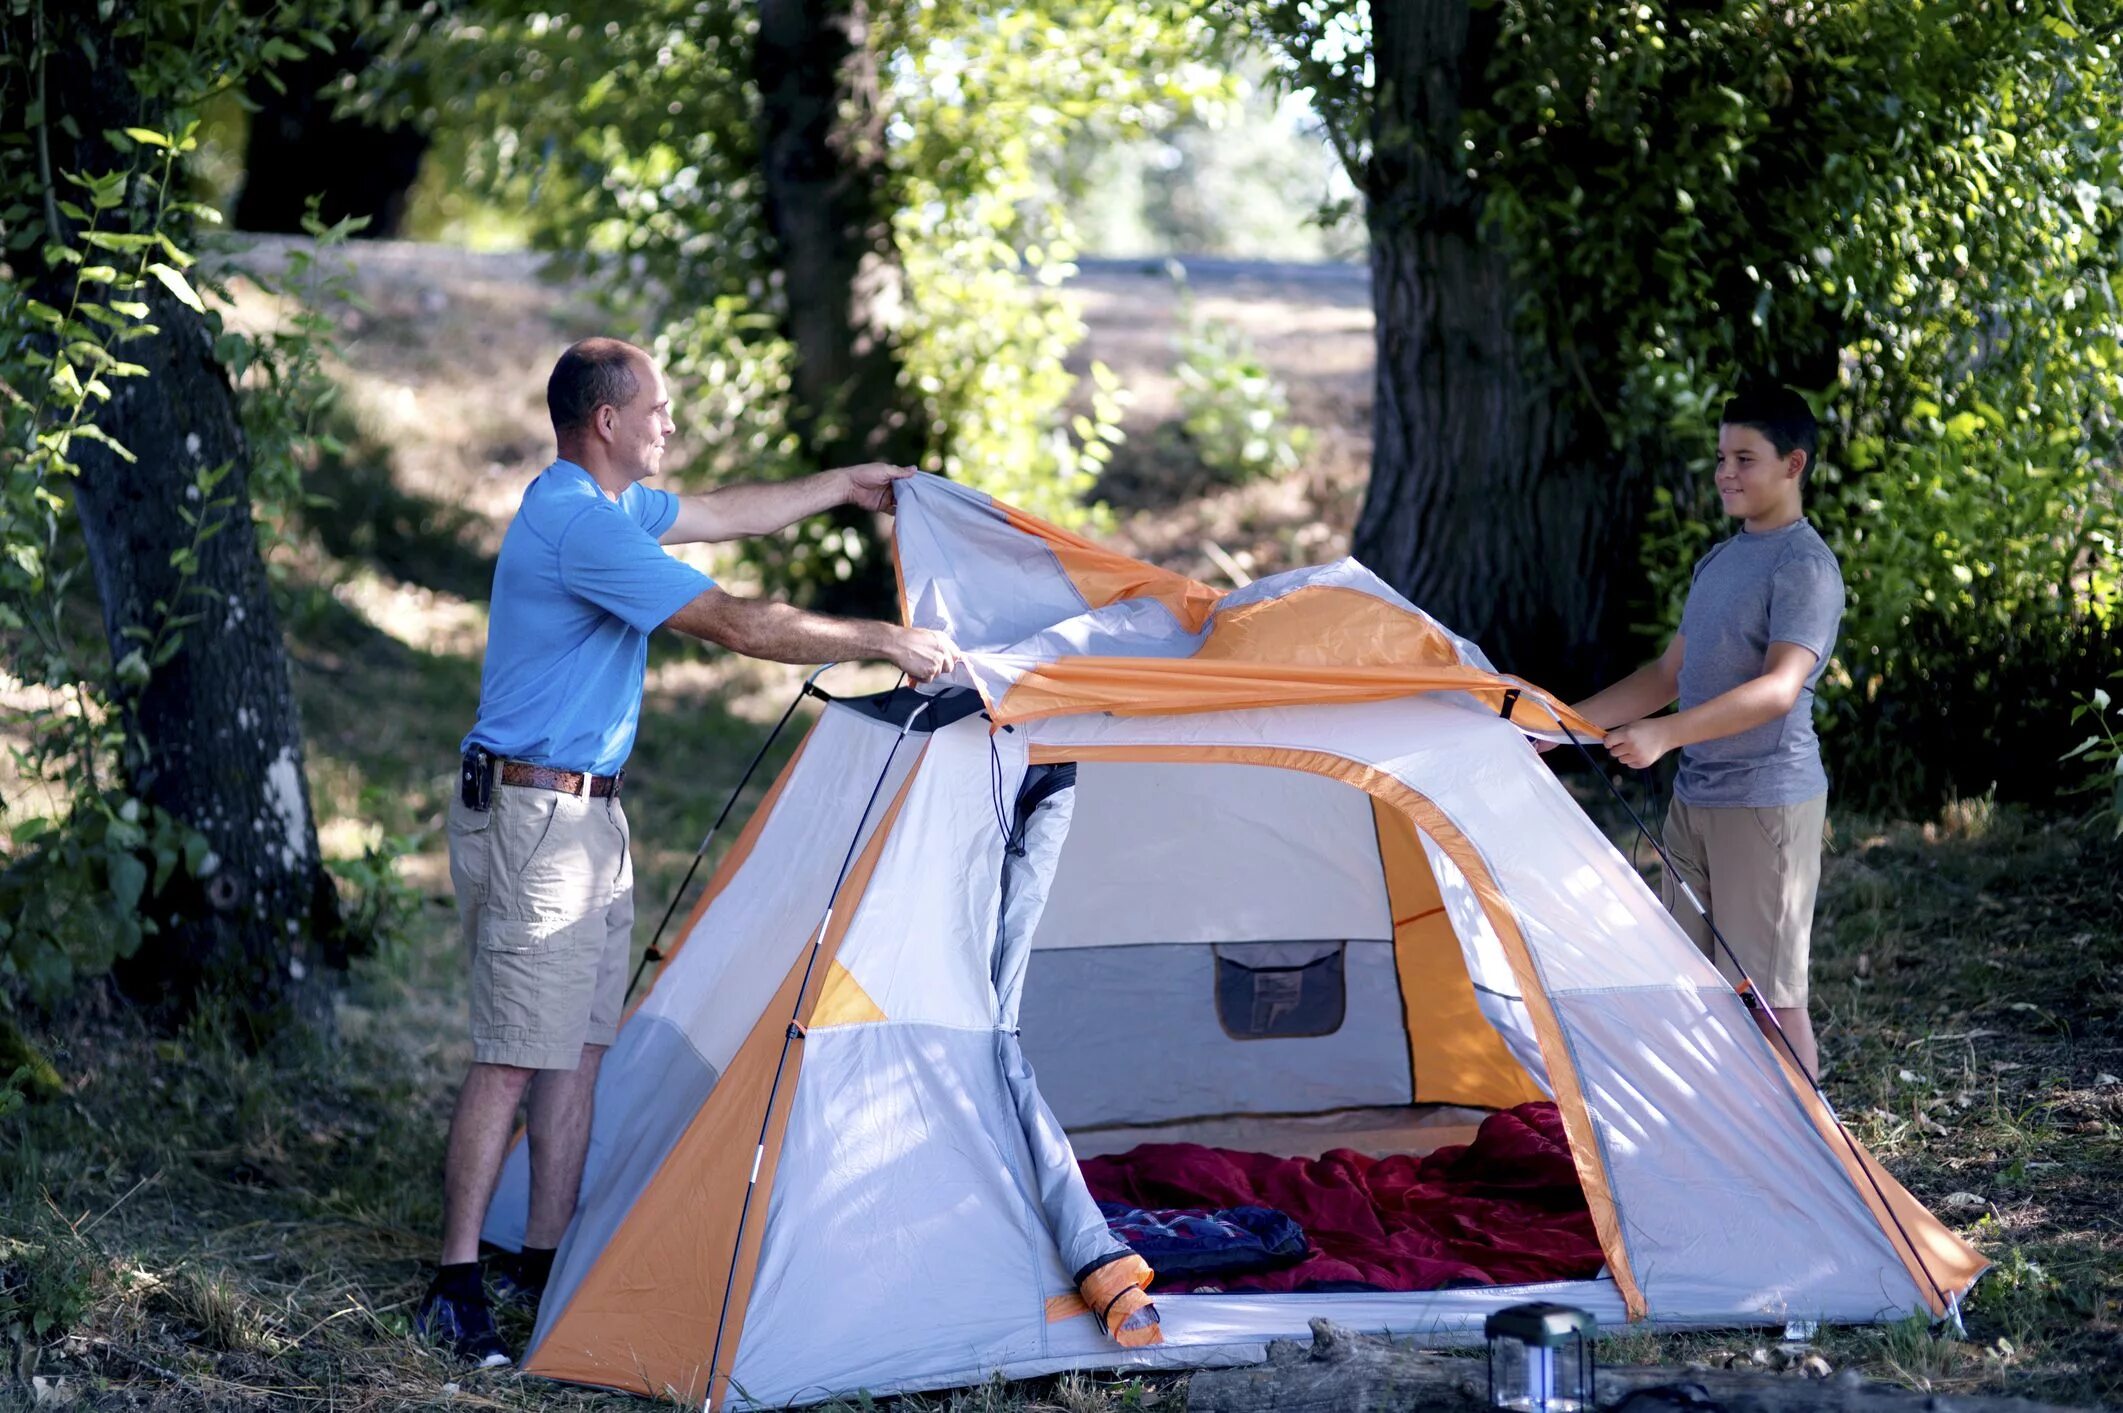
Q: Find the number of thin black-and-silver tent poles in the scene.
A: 3